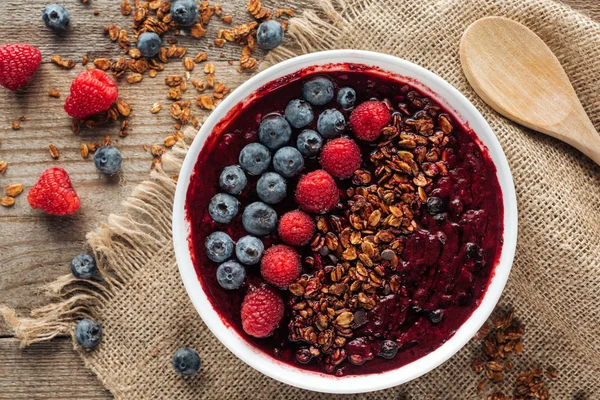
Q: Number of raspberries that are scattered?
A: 3